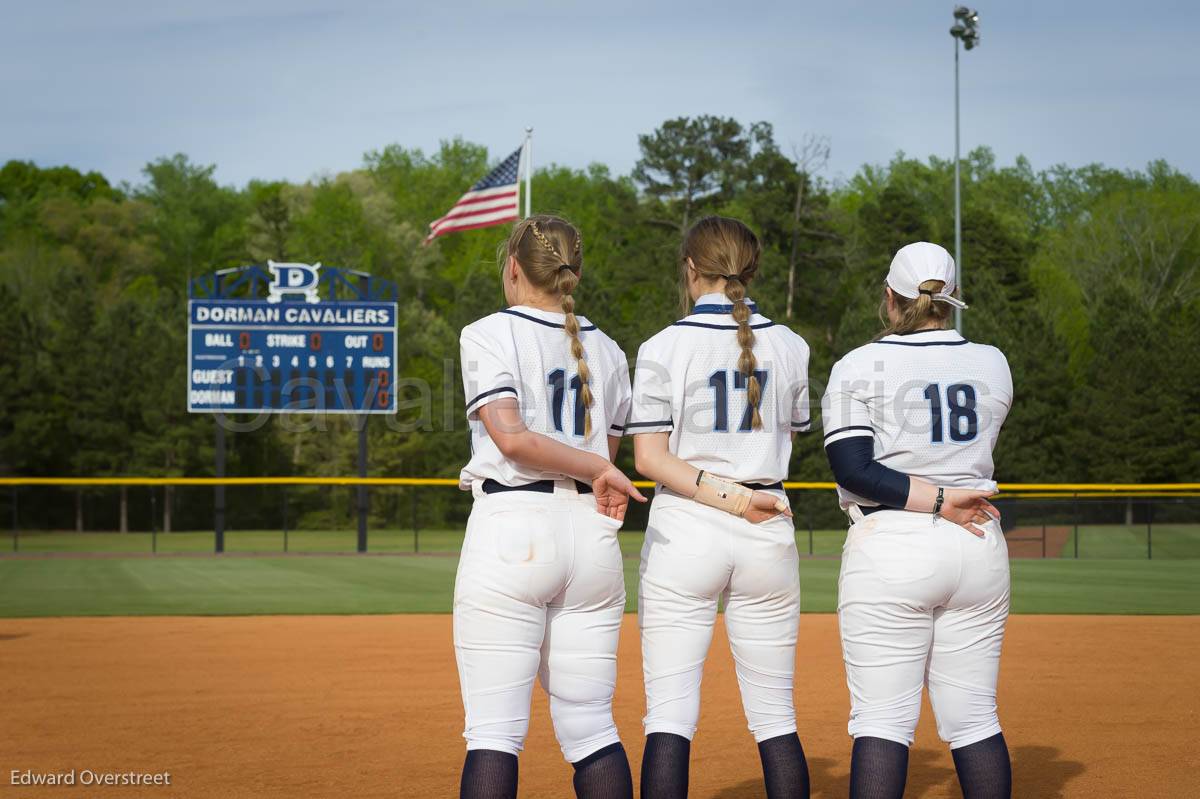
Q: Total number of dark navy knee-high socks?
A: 6